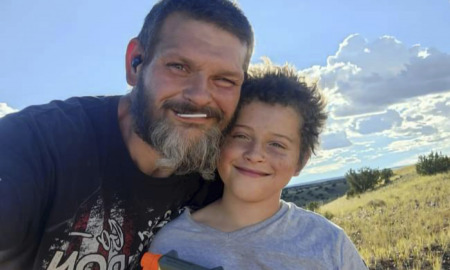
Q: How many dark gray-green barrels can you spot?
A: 1